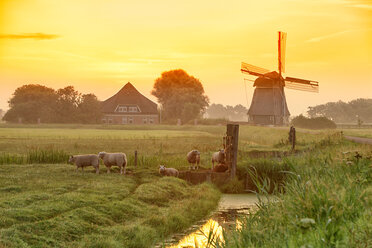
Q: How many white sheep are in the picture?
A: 5